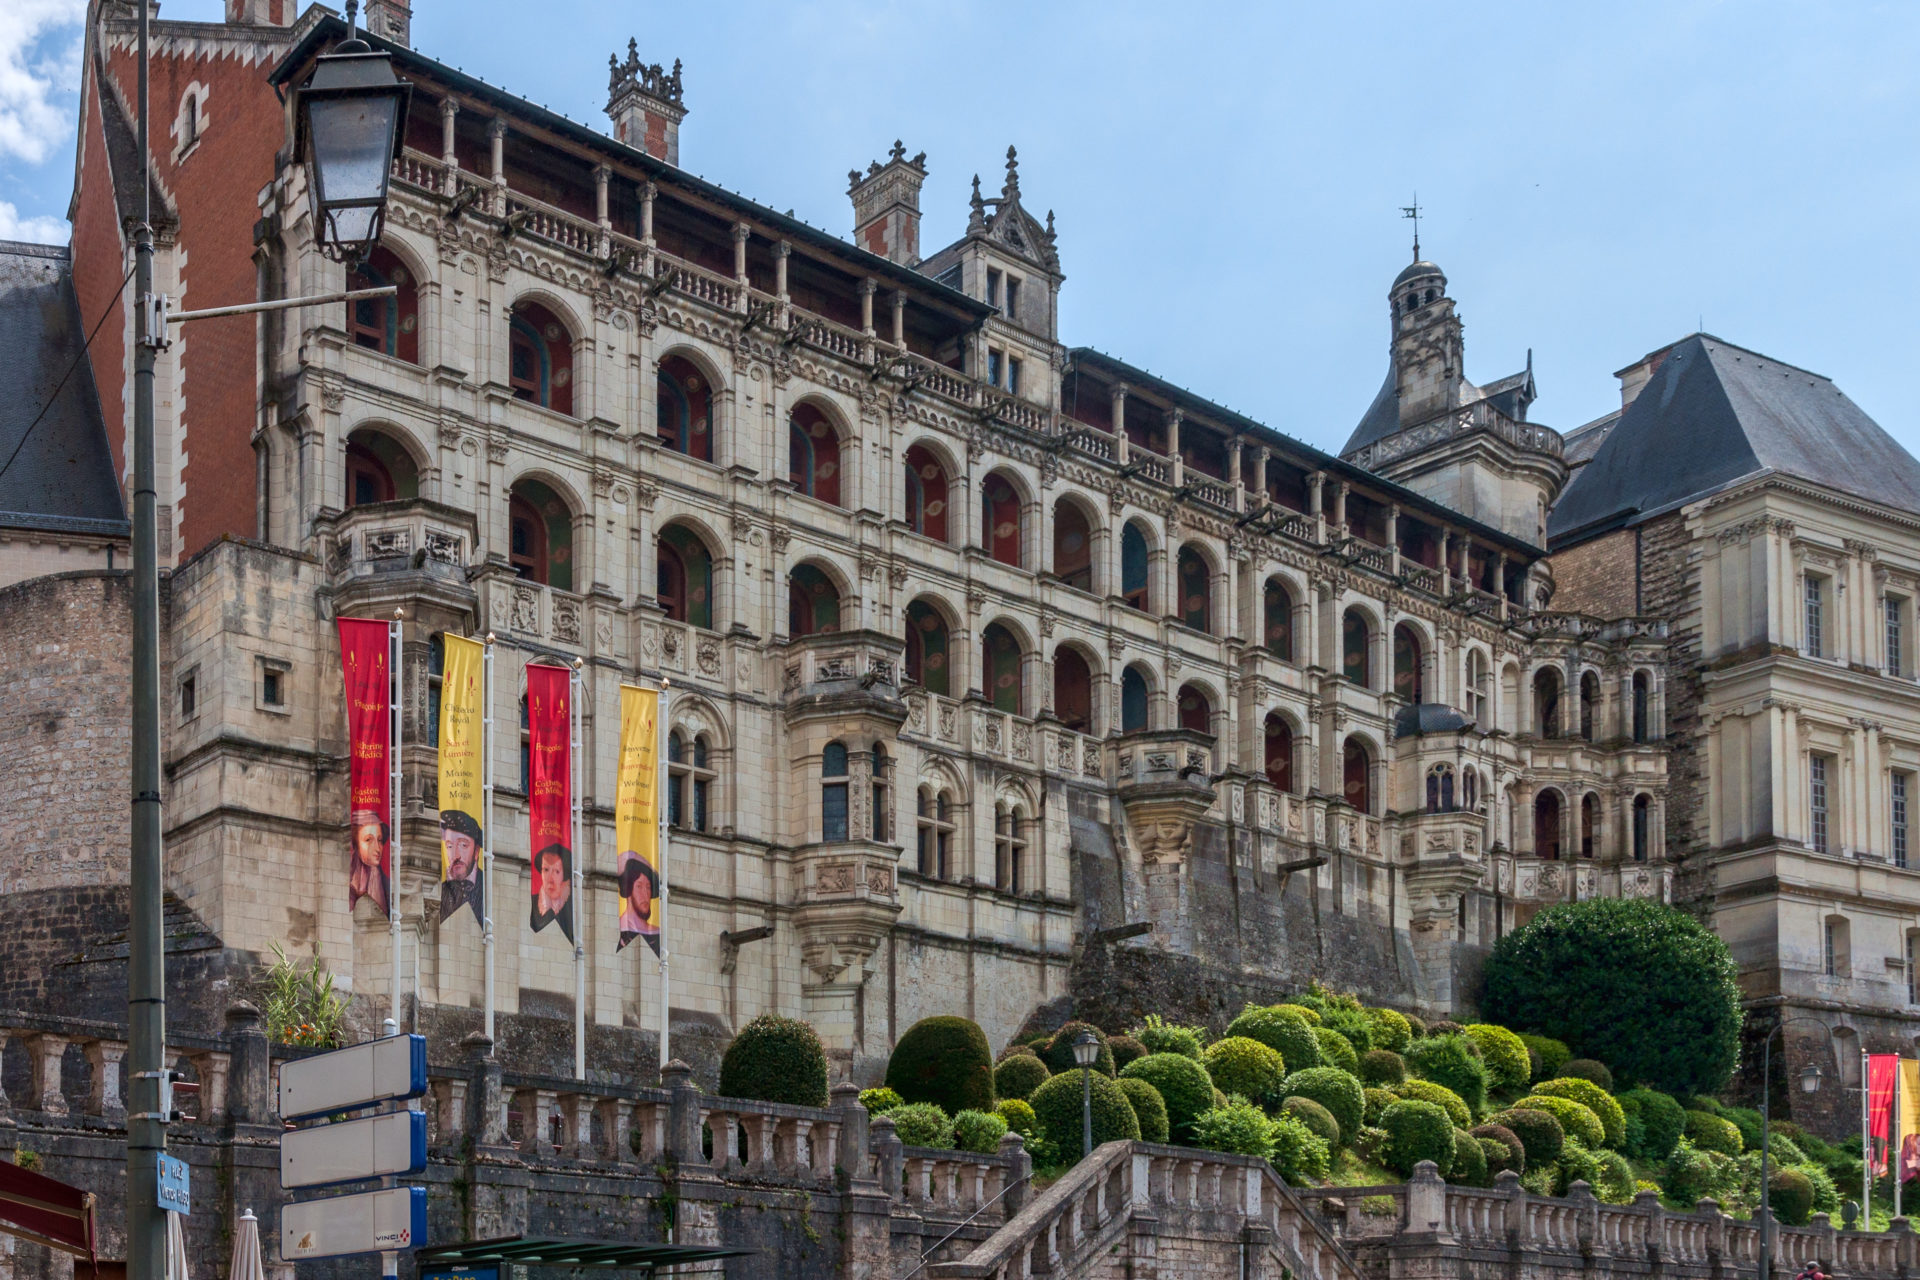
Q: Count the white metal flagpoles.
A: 6